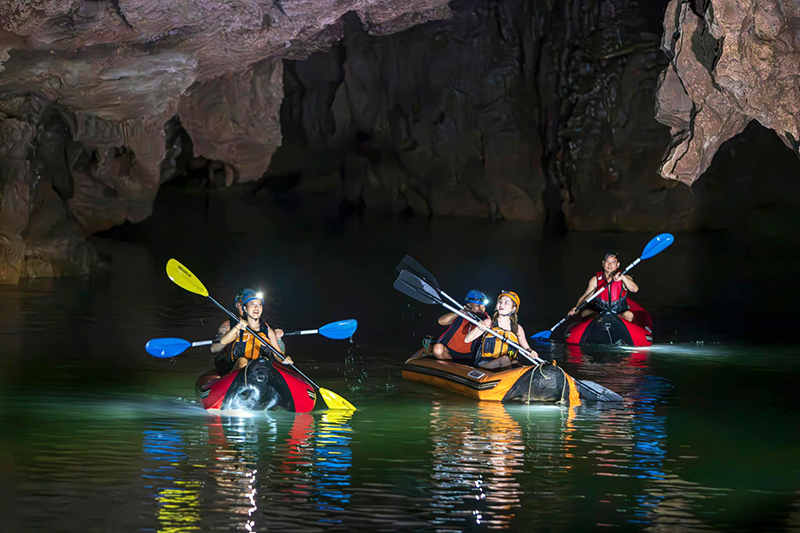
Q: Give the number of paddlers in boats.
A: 5